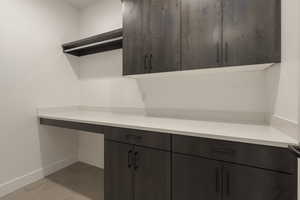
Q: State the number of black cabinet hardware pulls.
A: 10